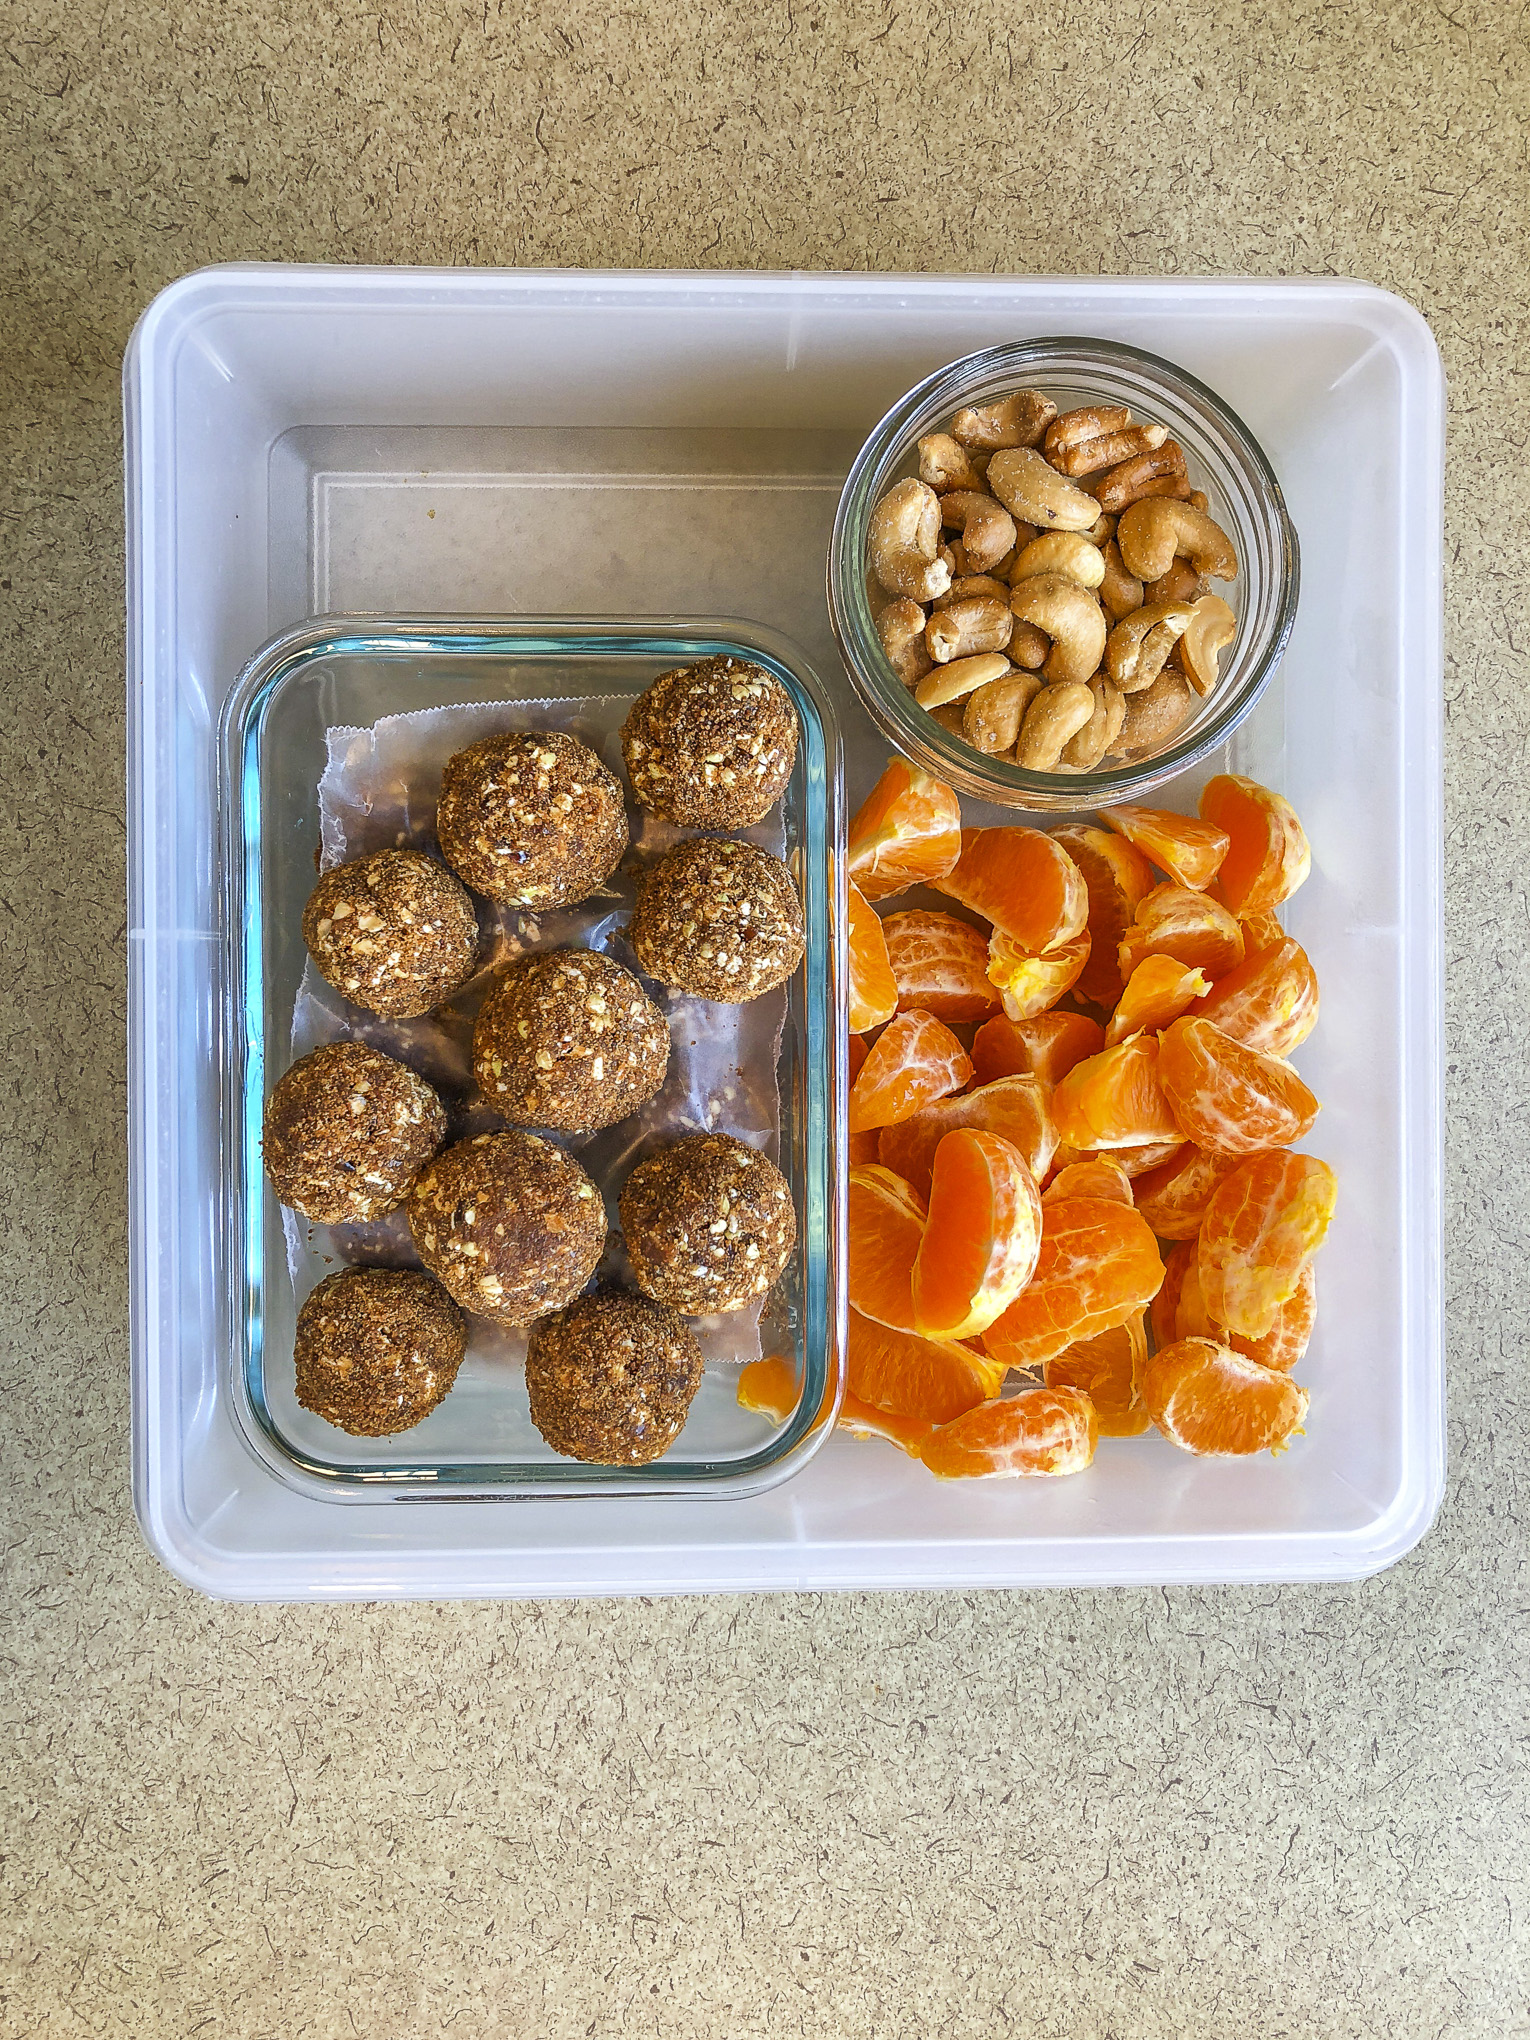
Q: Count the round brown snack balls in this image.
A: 10